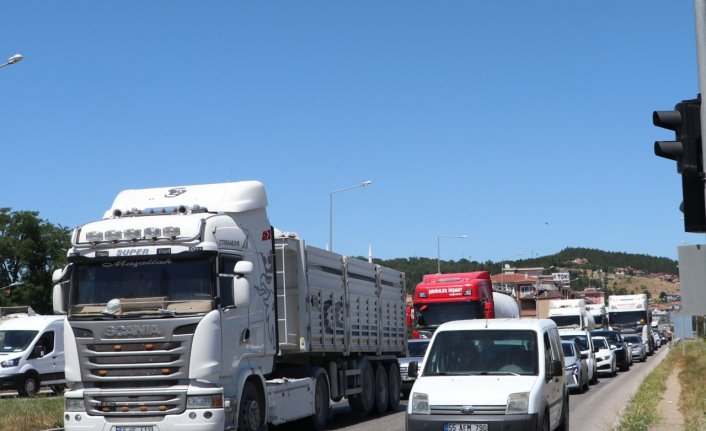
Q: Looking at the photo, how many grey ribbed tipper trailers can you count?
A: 1